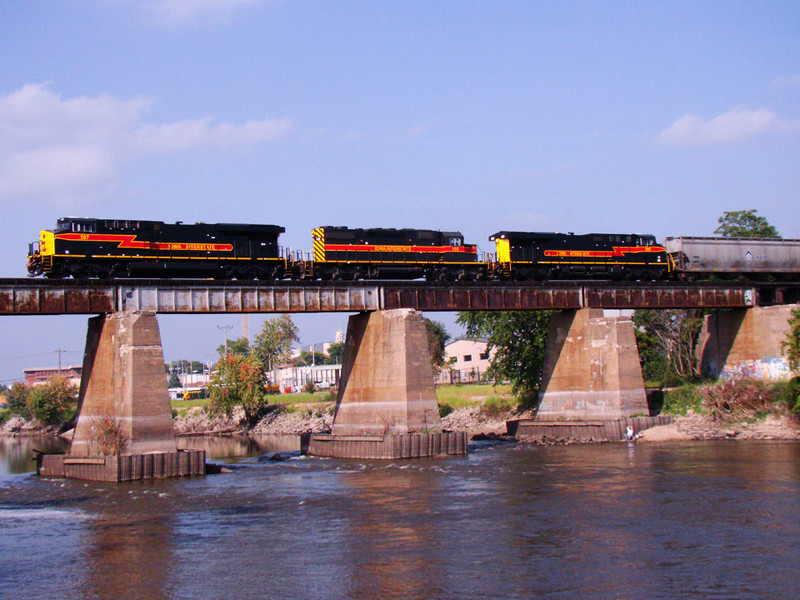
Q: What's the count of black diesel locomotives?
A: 3